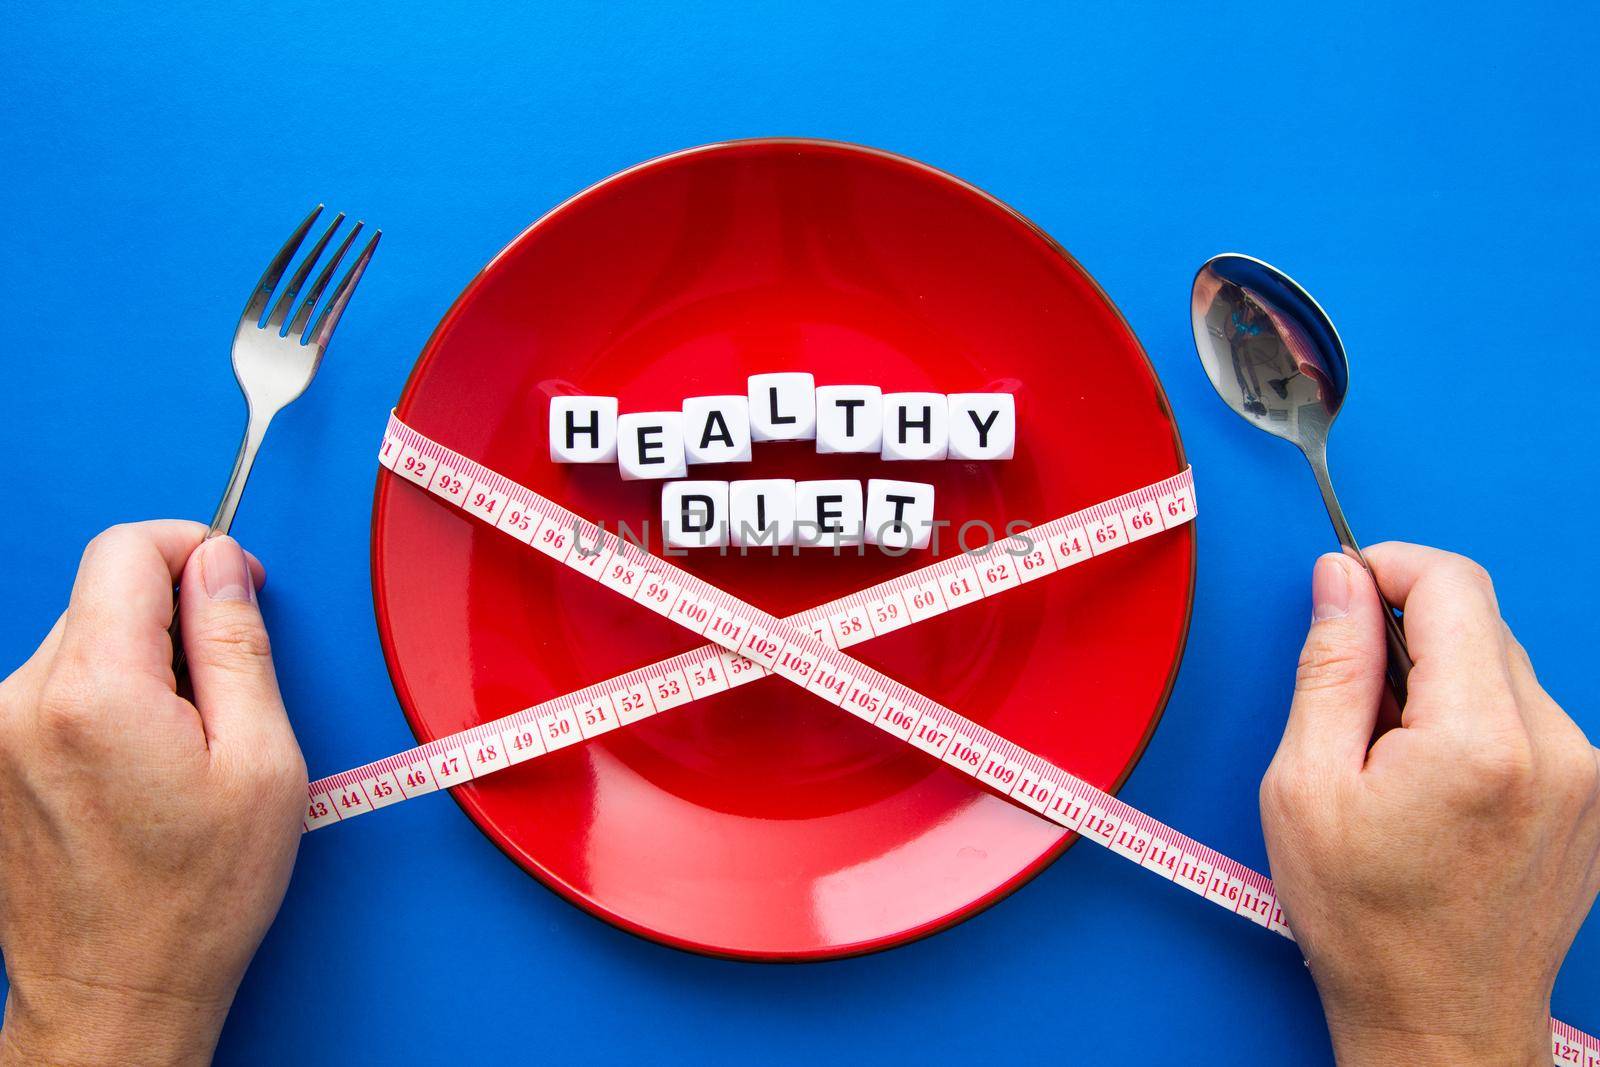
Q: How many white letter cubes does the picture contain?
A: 11